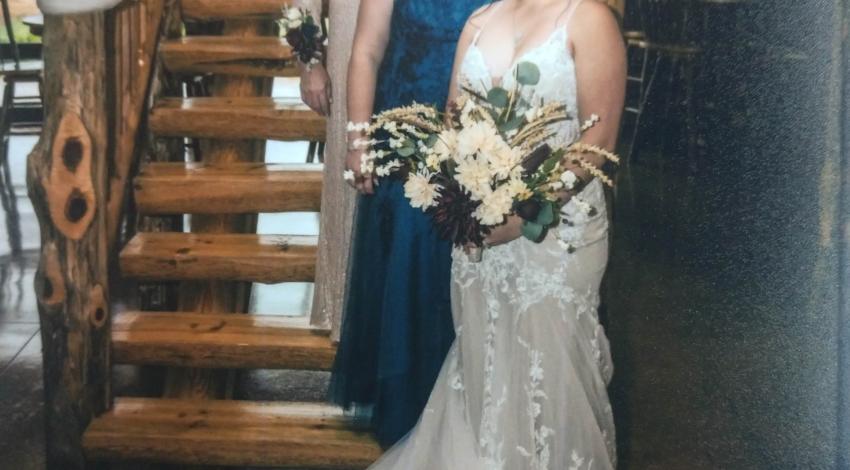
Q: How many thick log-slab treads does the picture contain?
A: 7